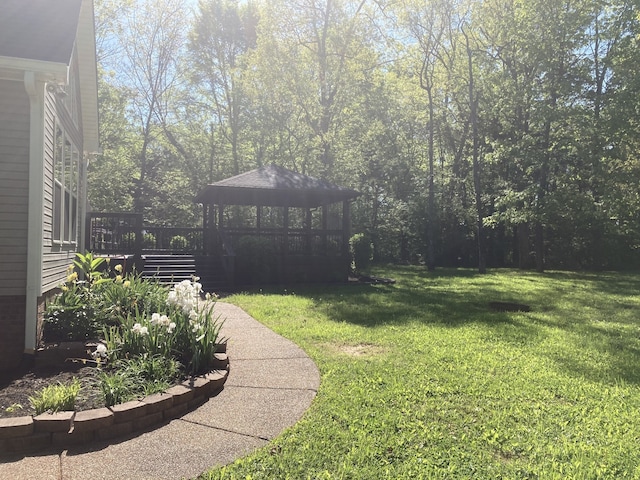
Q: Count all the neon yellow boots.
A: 0